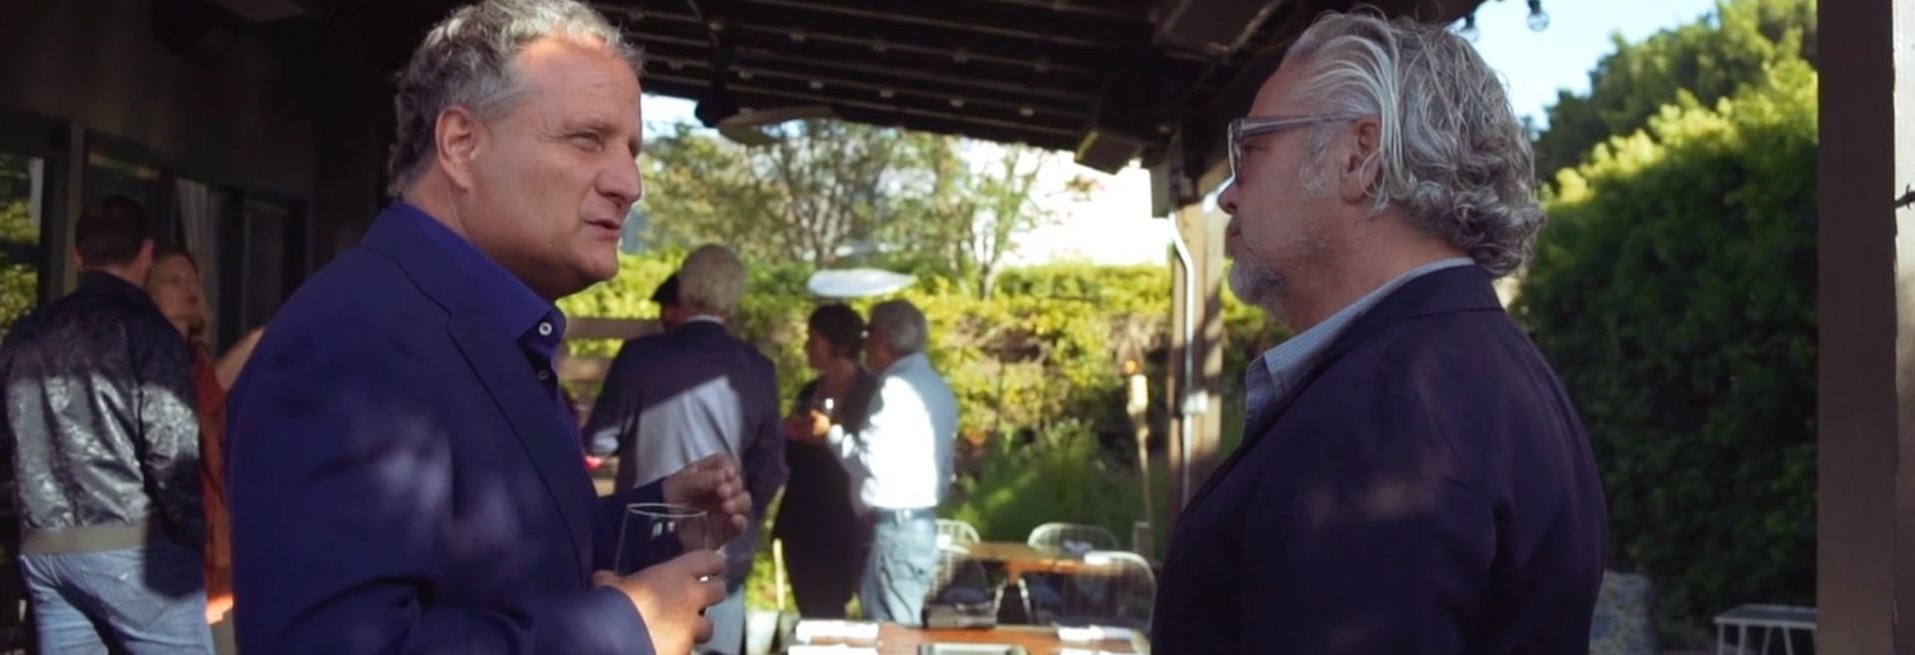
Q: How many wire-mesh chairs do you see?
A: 4